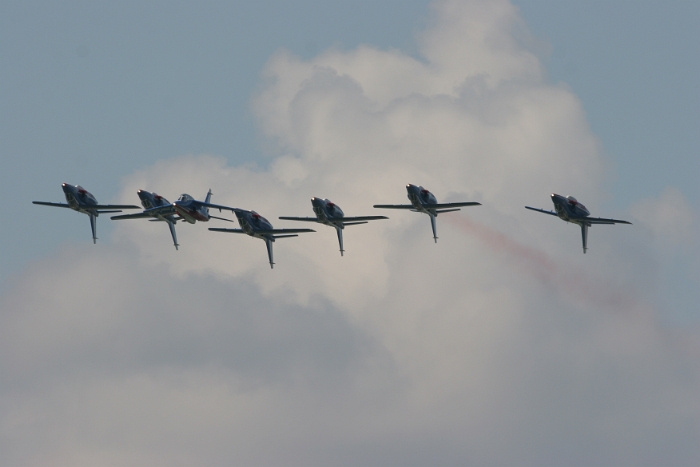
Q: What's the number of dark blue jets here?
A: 7